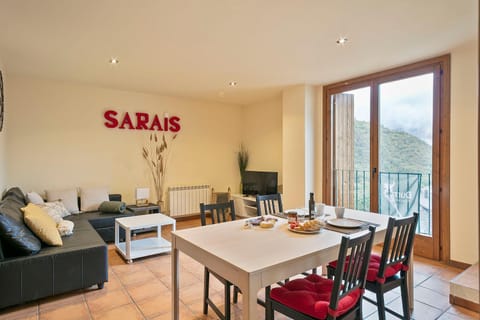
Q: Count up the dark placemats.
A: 2